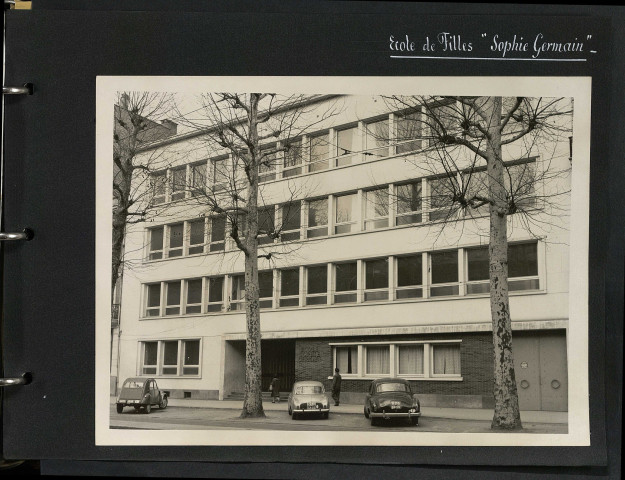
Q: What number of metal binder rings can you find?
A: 3